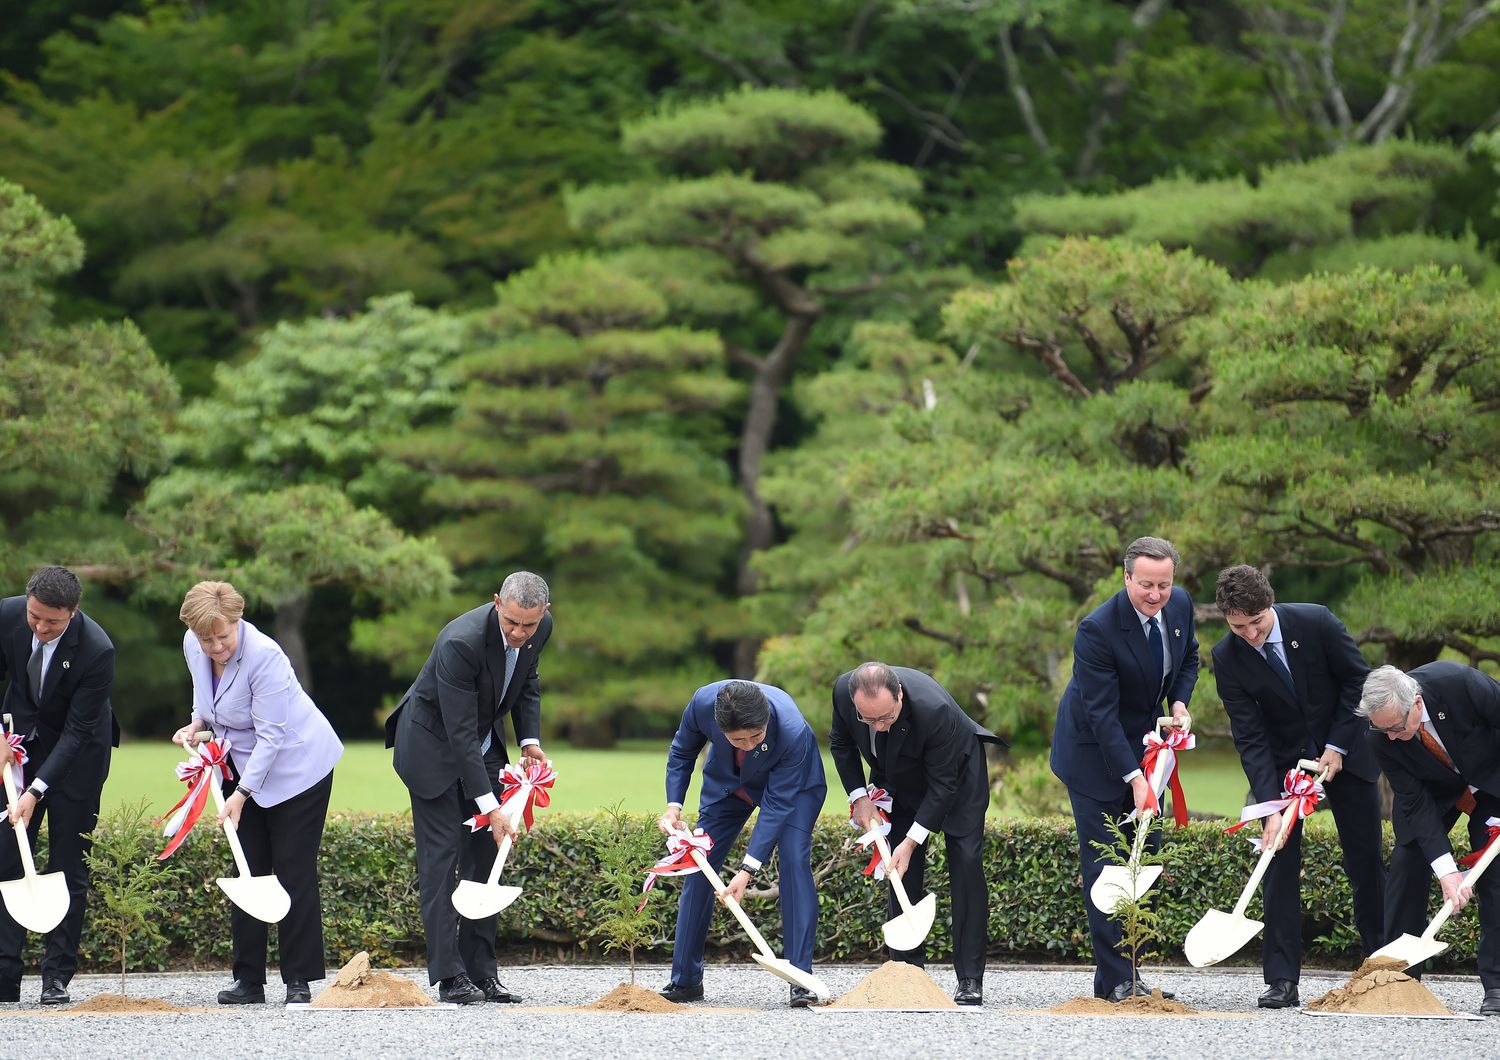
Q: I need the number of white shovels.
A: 8